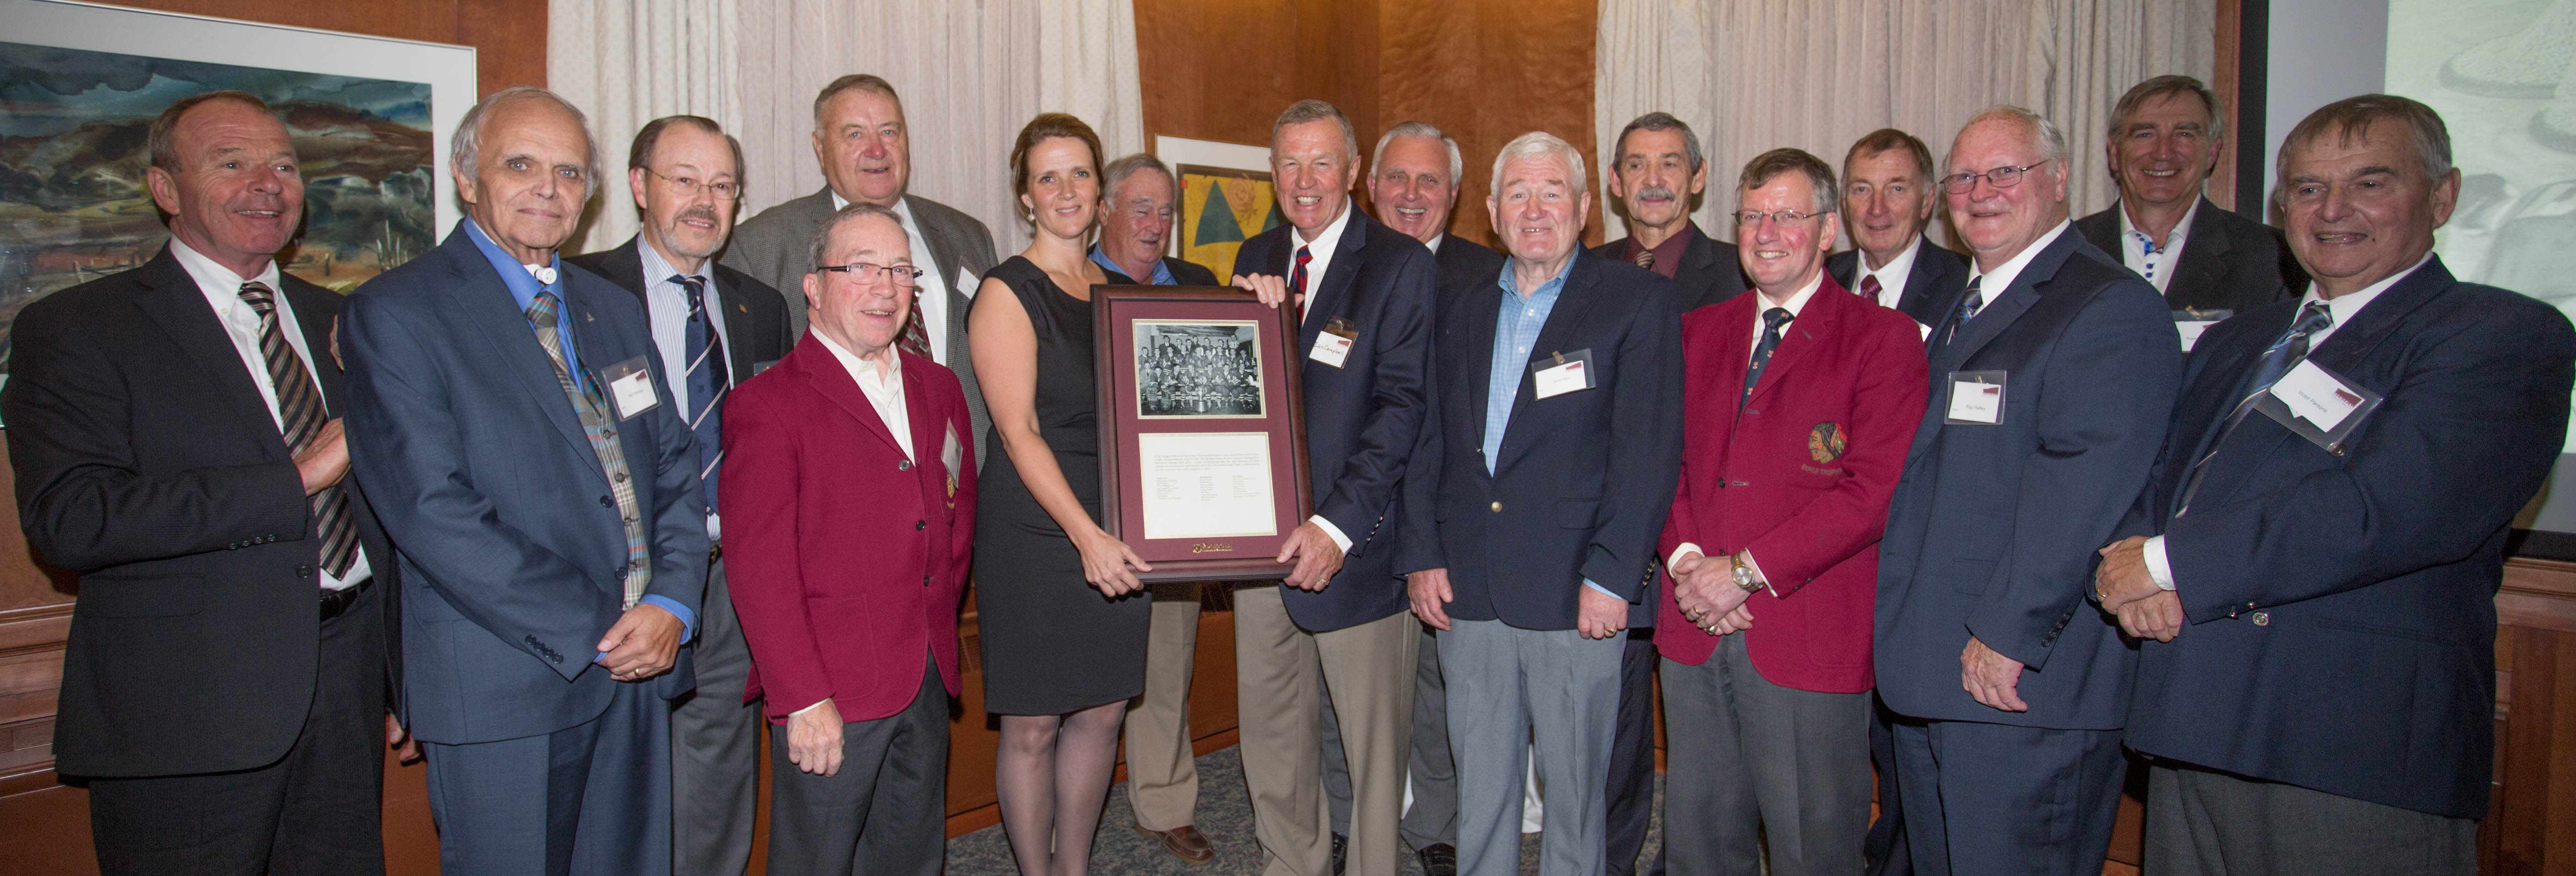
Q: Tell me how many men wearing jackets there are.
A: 15